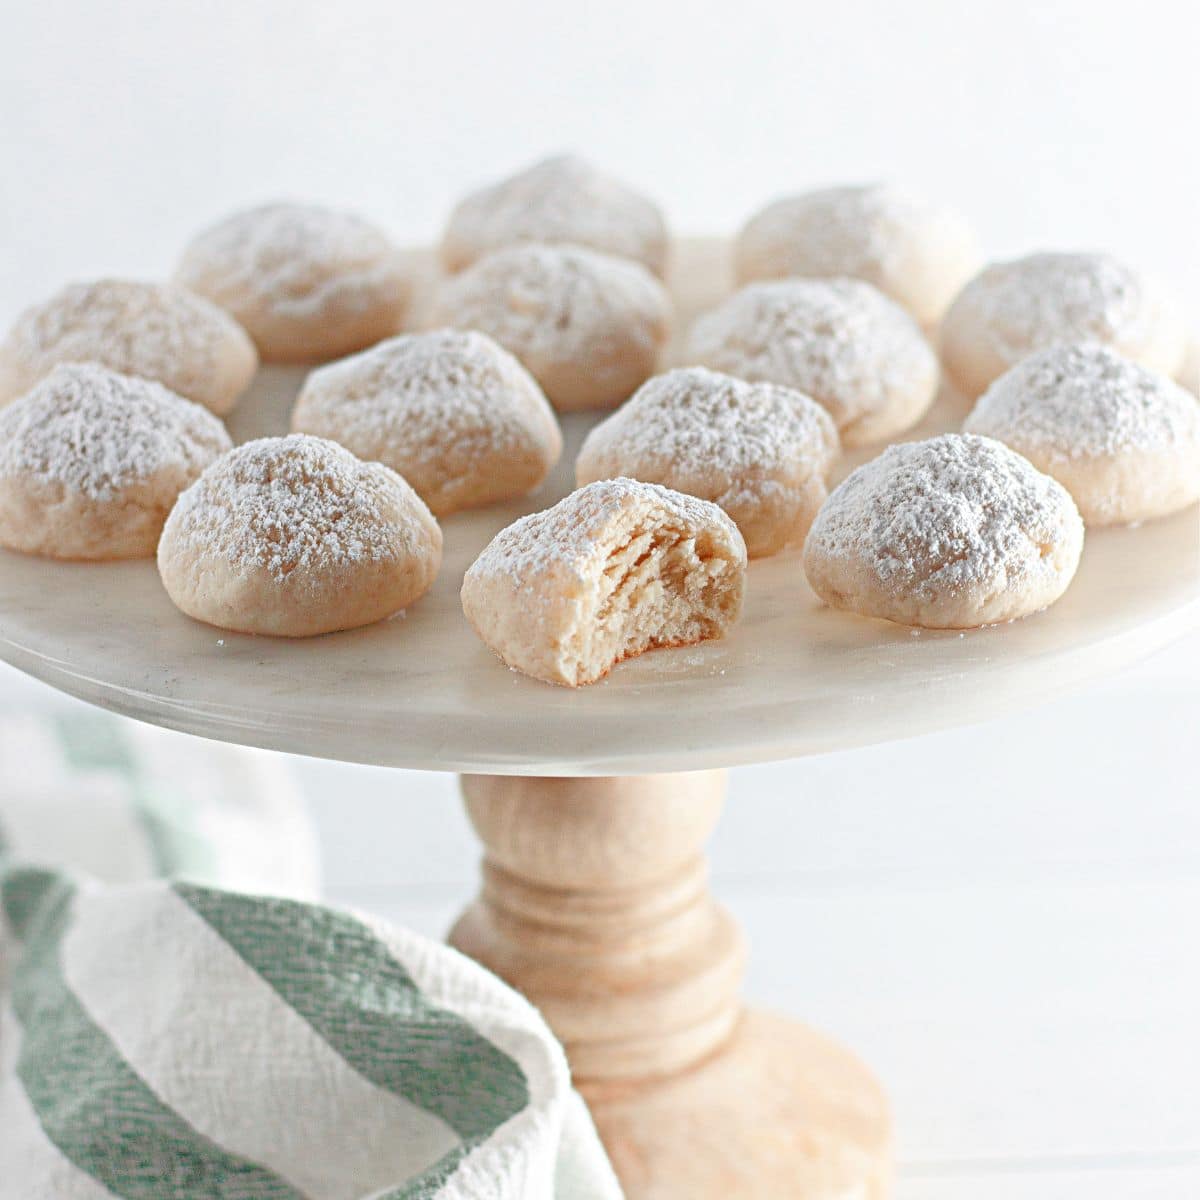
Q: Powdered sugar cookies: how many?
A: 14